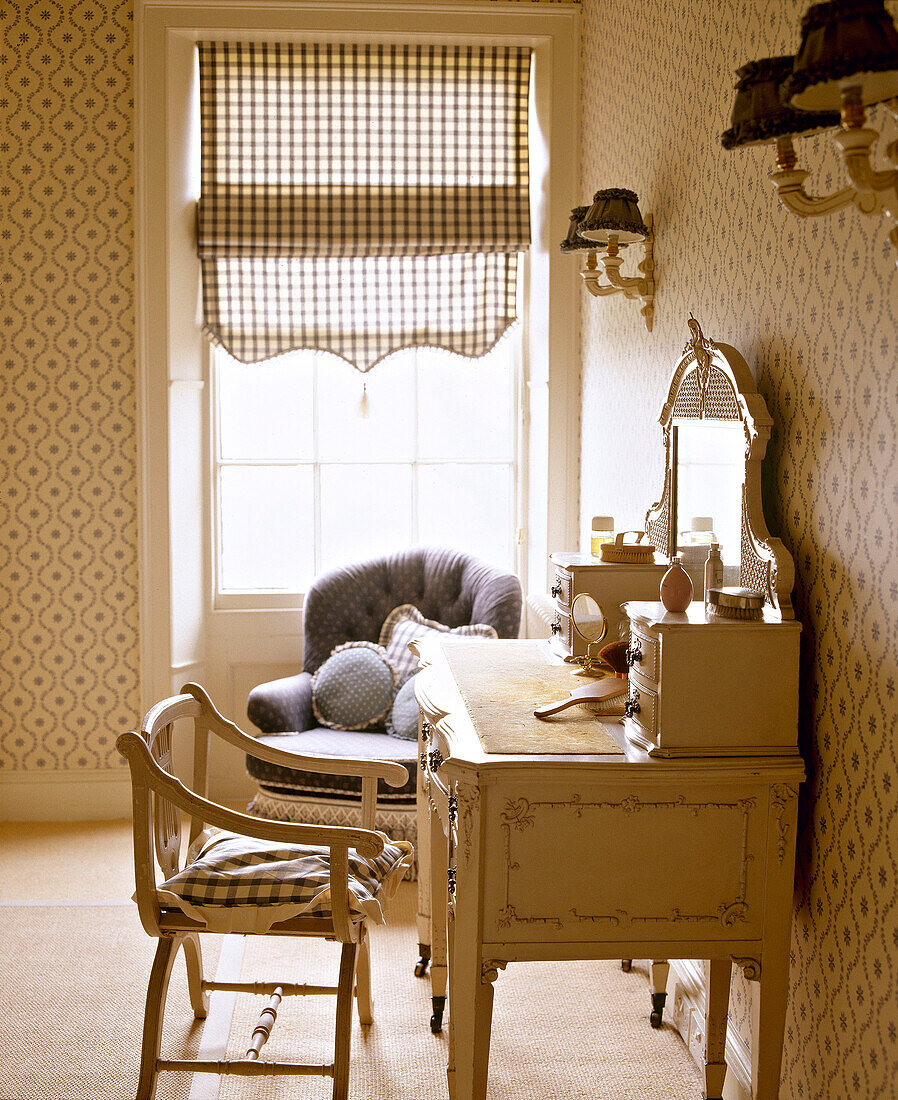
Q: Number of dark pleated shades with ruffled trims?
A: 4